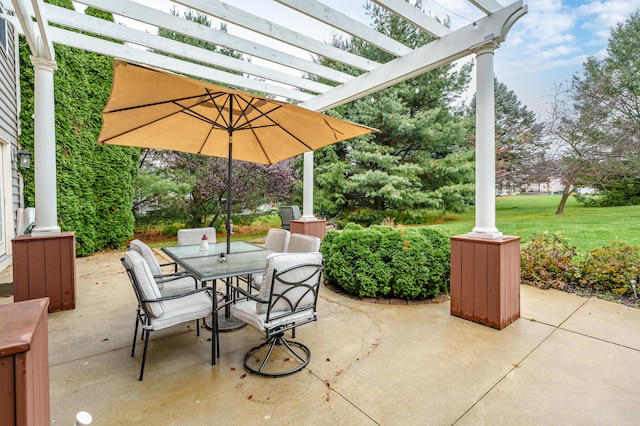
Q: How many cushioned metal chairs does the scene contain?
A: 6